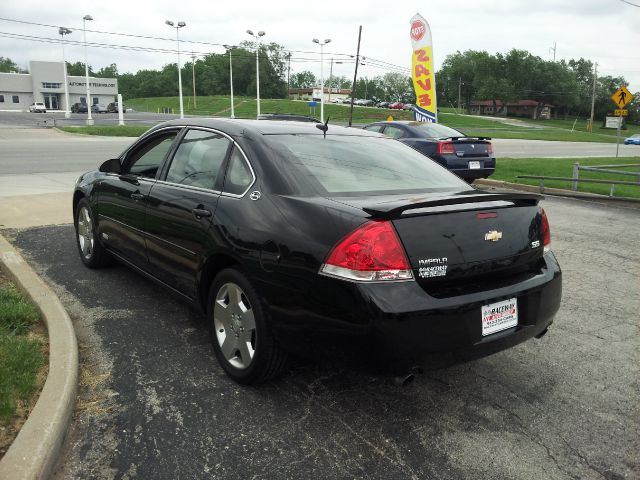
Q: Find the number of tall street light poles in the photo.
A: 6